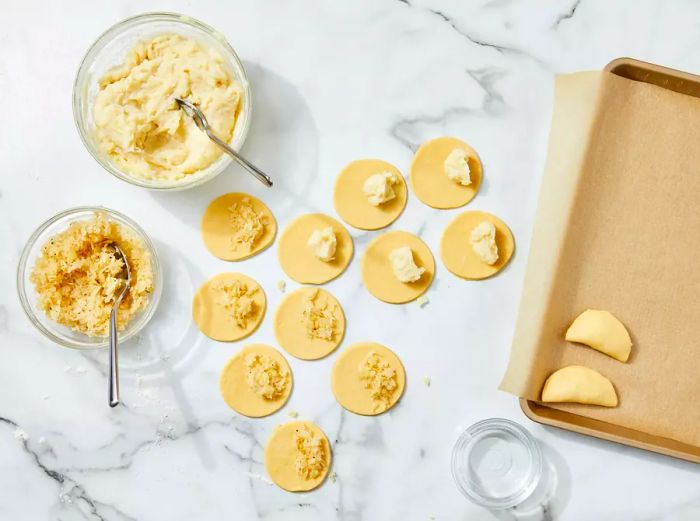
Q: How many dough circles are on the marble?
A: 11